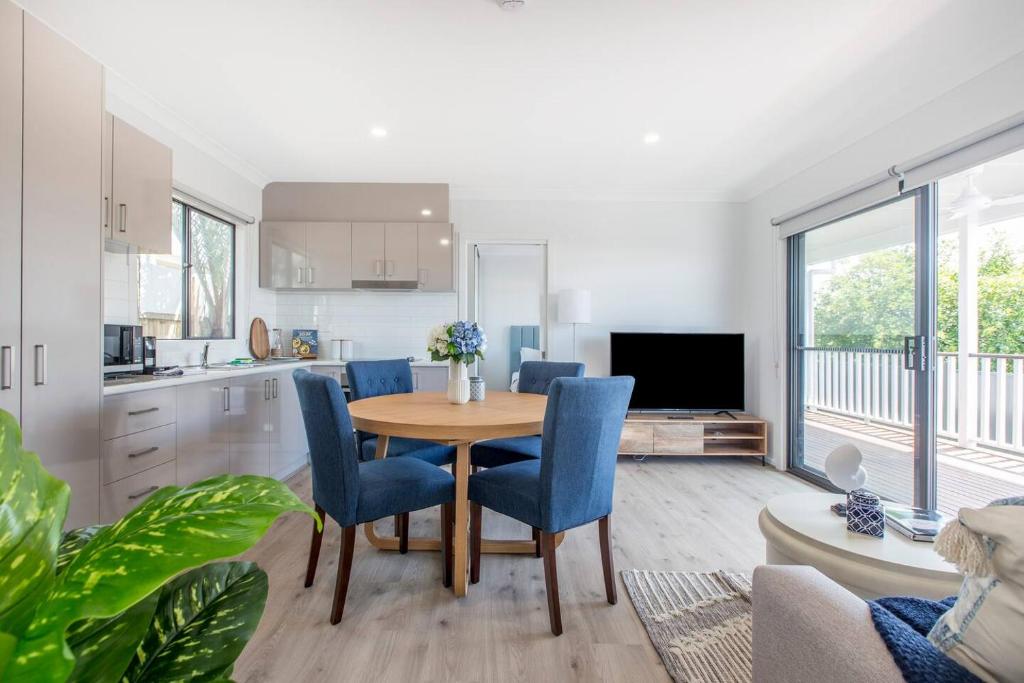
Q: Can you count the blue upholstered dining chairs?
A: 4